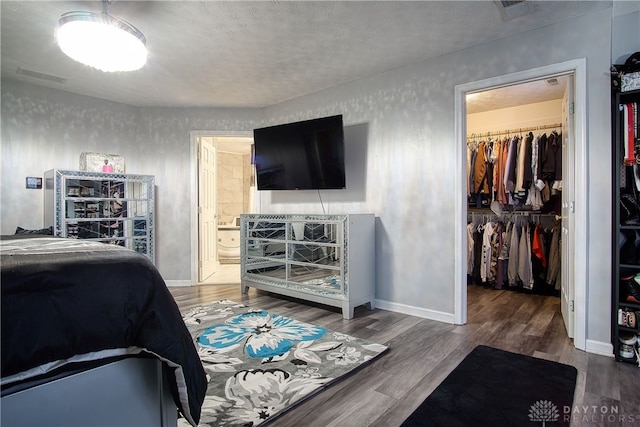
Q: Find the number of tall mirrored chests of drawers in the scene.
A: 1